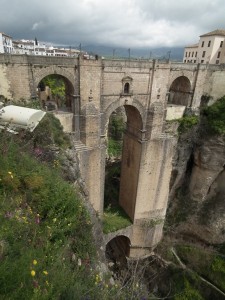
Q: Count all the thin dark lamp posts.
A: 6